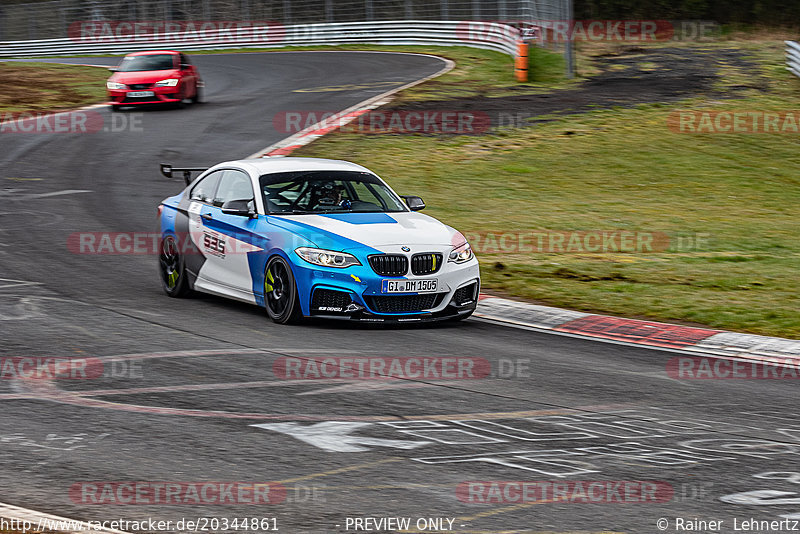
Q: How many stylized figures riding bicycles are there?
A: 0